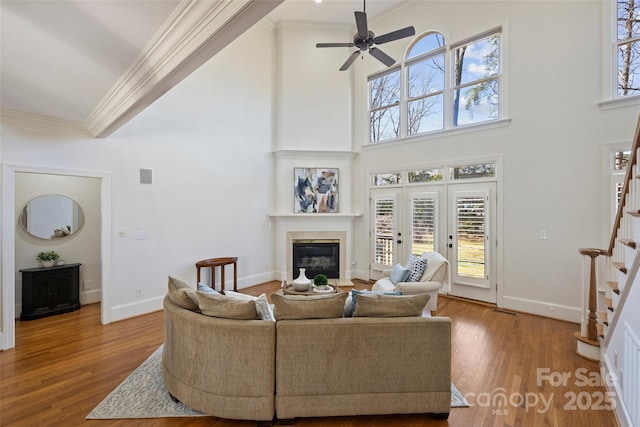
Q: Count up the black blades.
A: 5